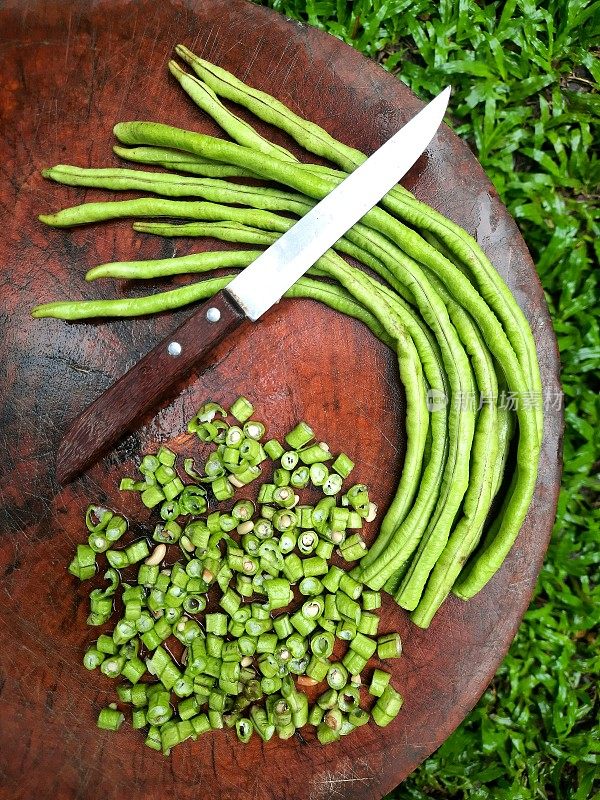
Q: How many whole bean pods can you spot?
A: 9